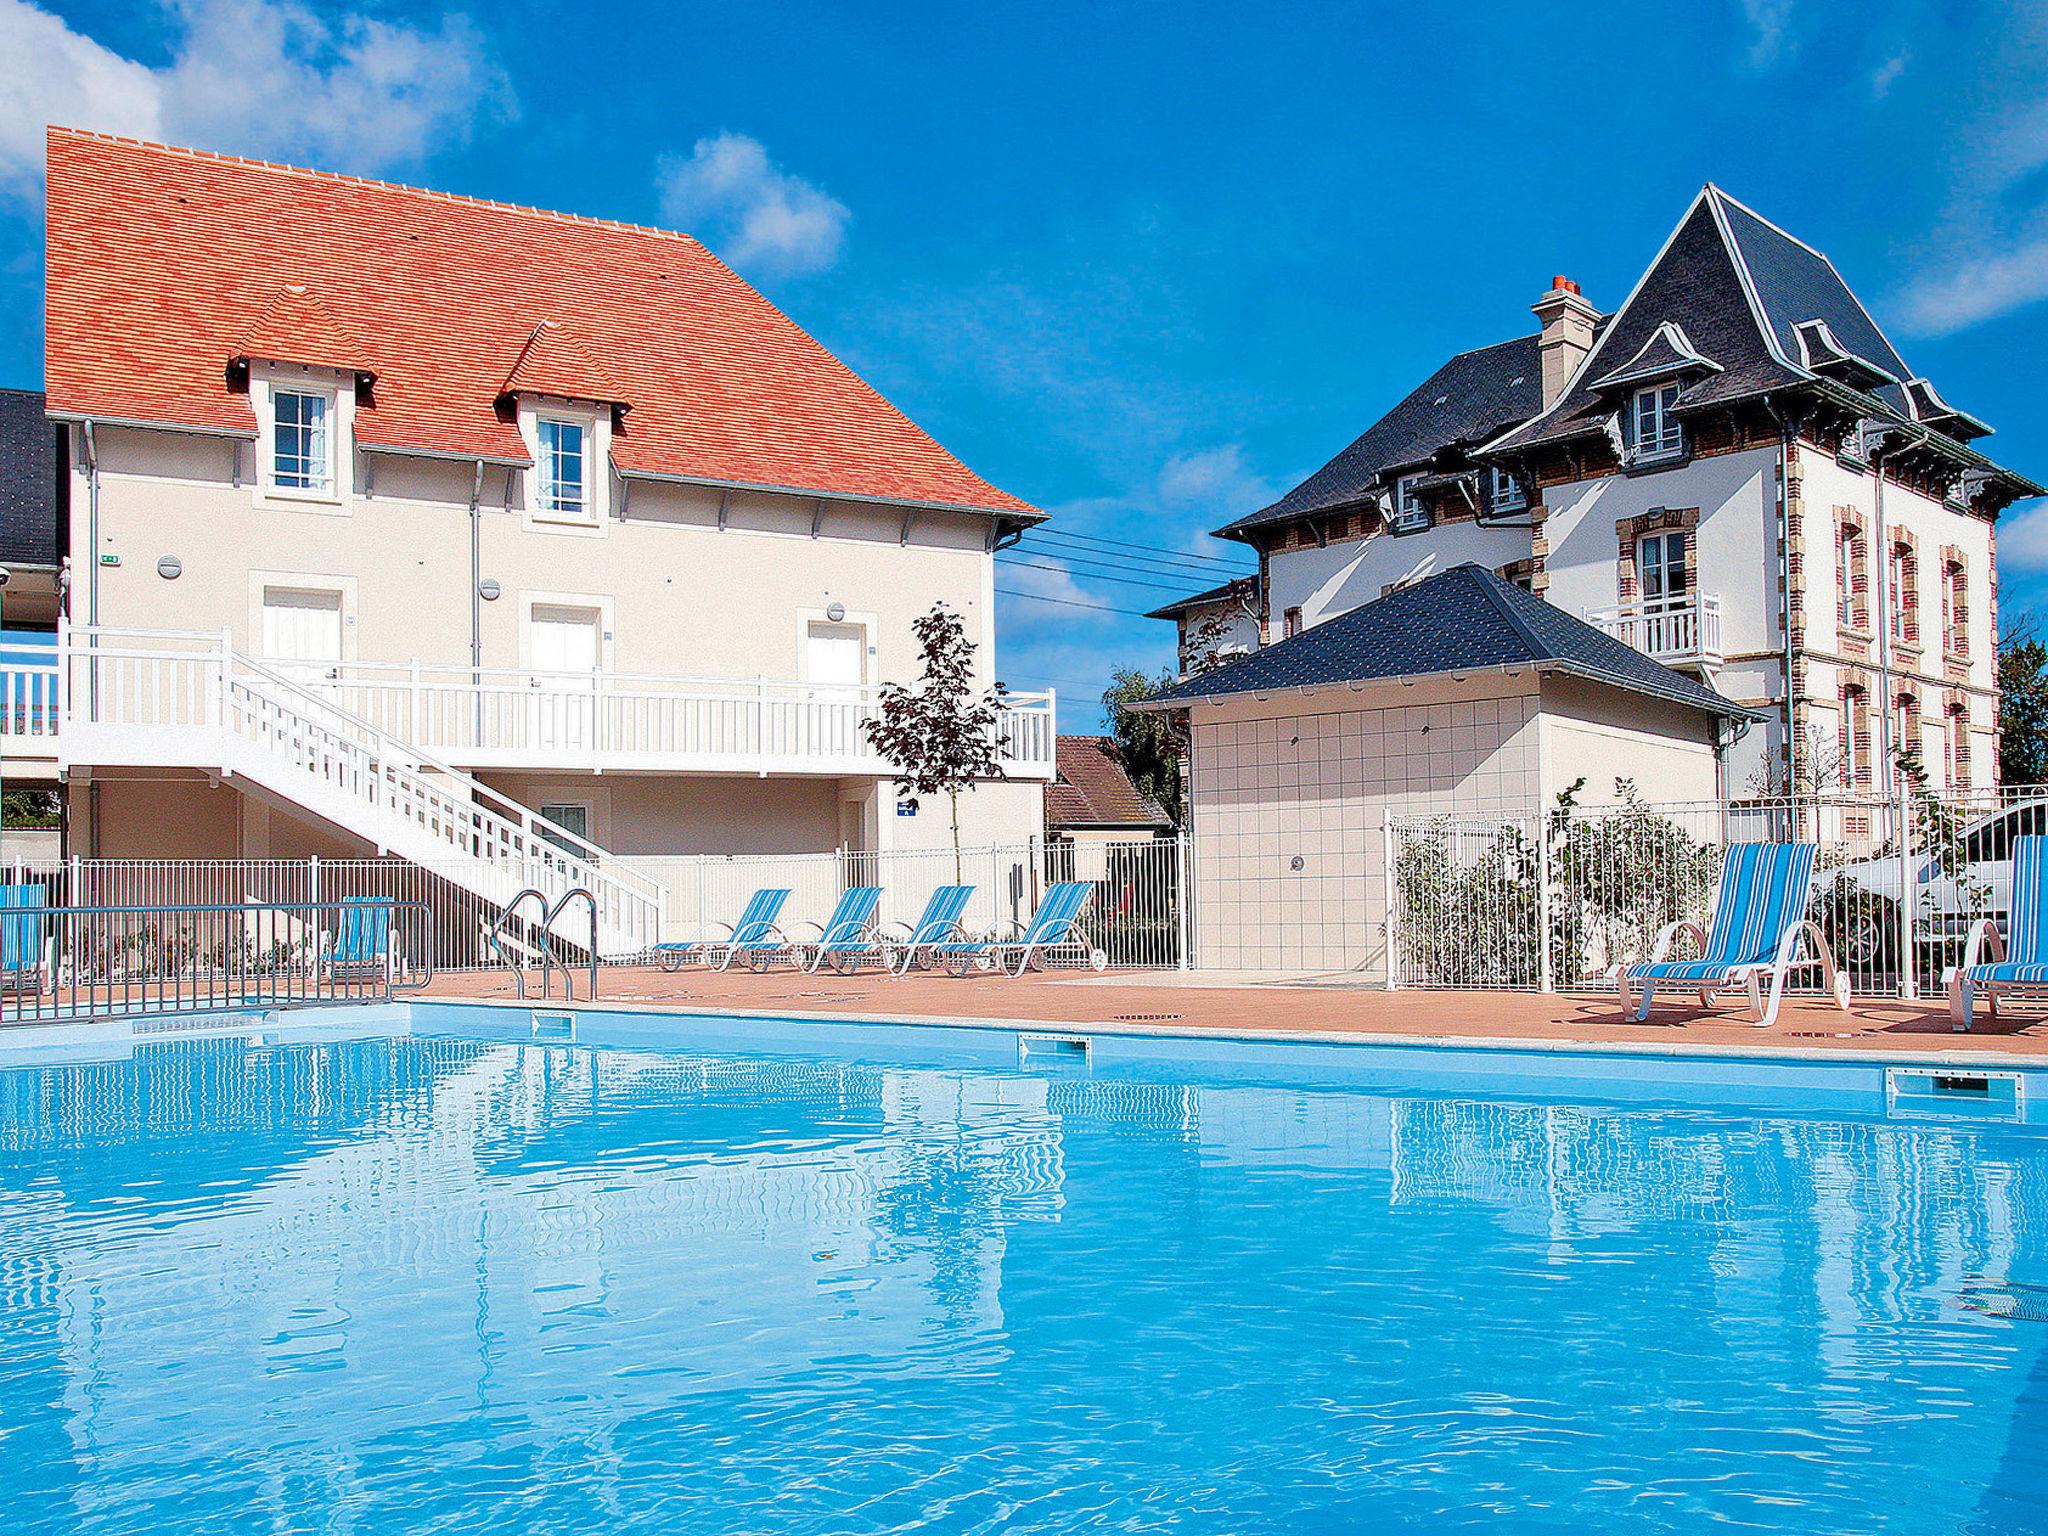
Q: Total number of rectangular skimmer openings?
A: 3